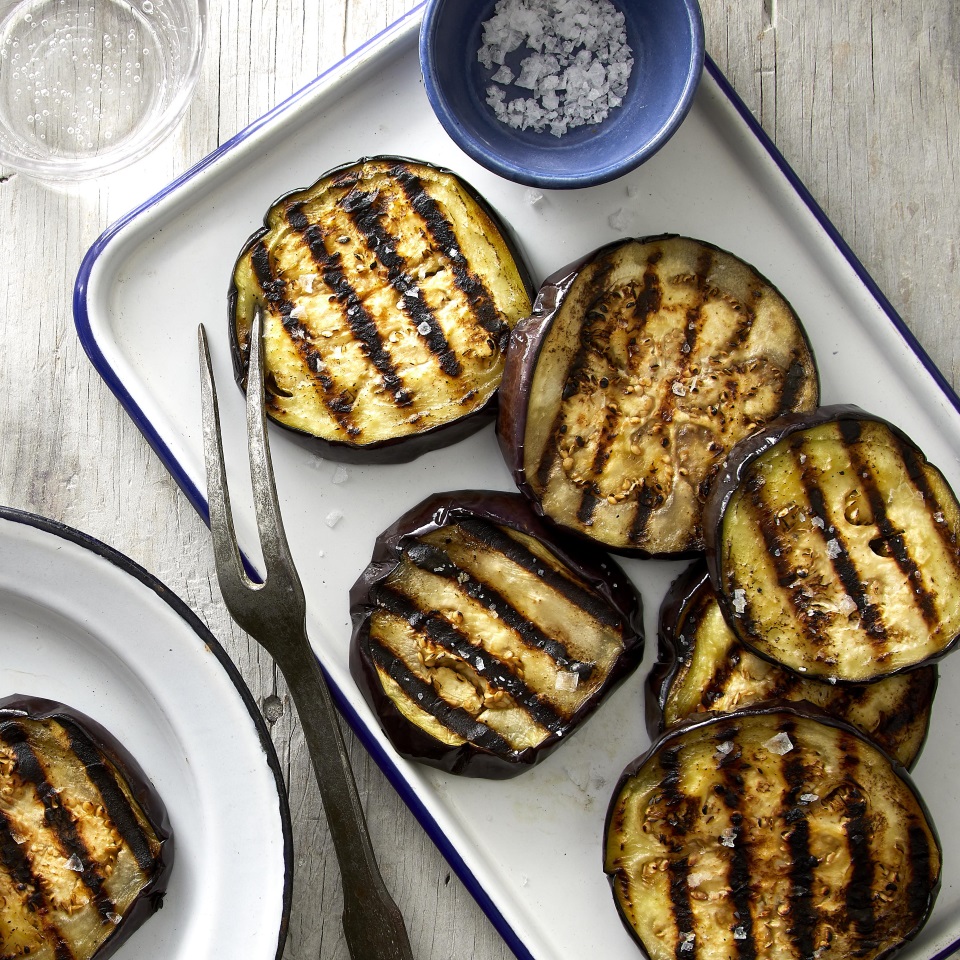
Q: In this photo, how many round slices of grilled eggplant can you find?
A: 7